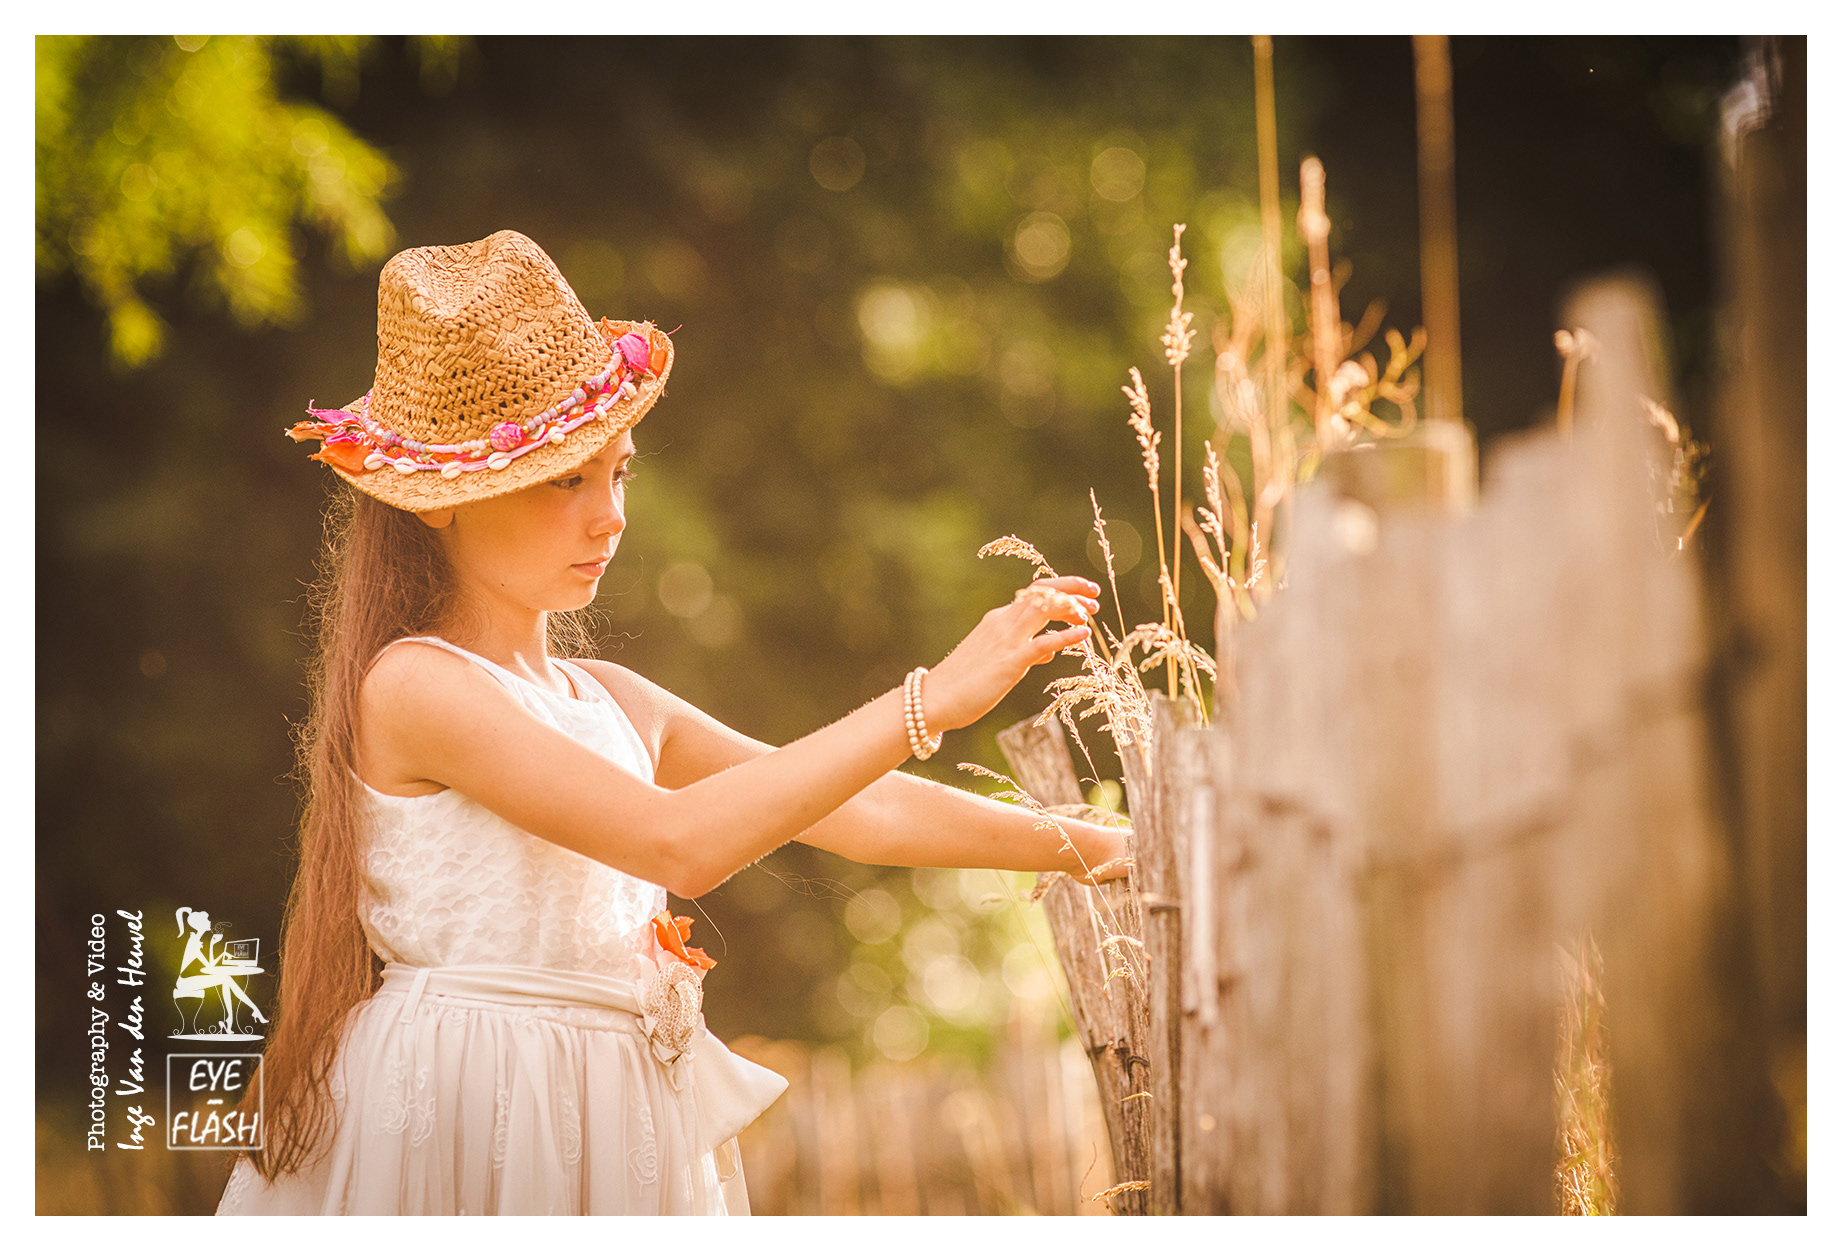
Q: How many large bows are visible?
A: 1